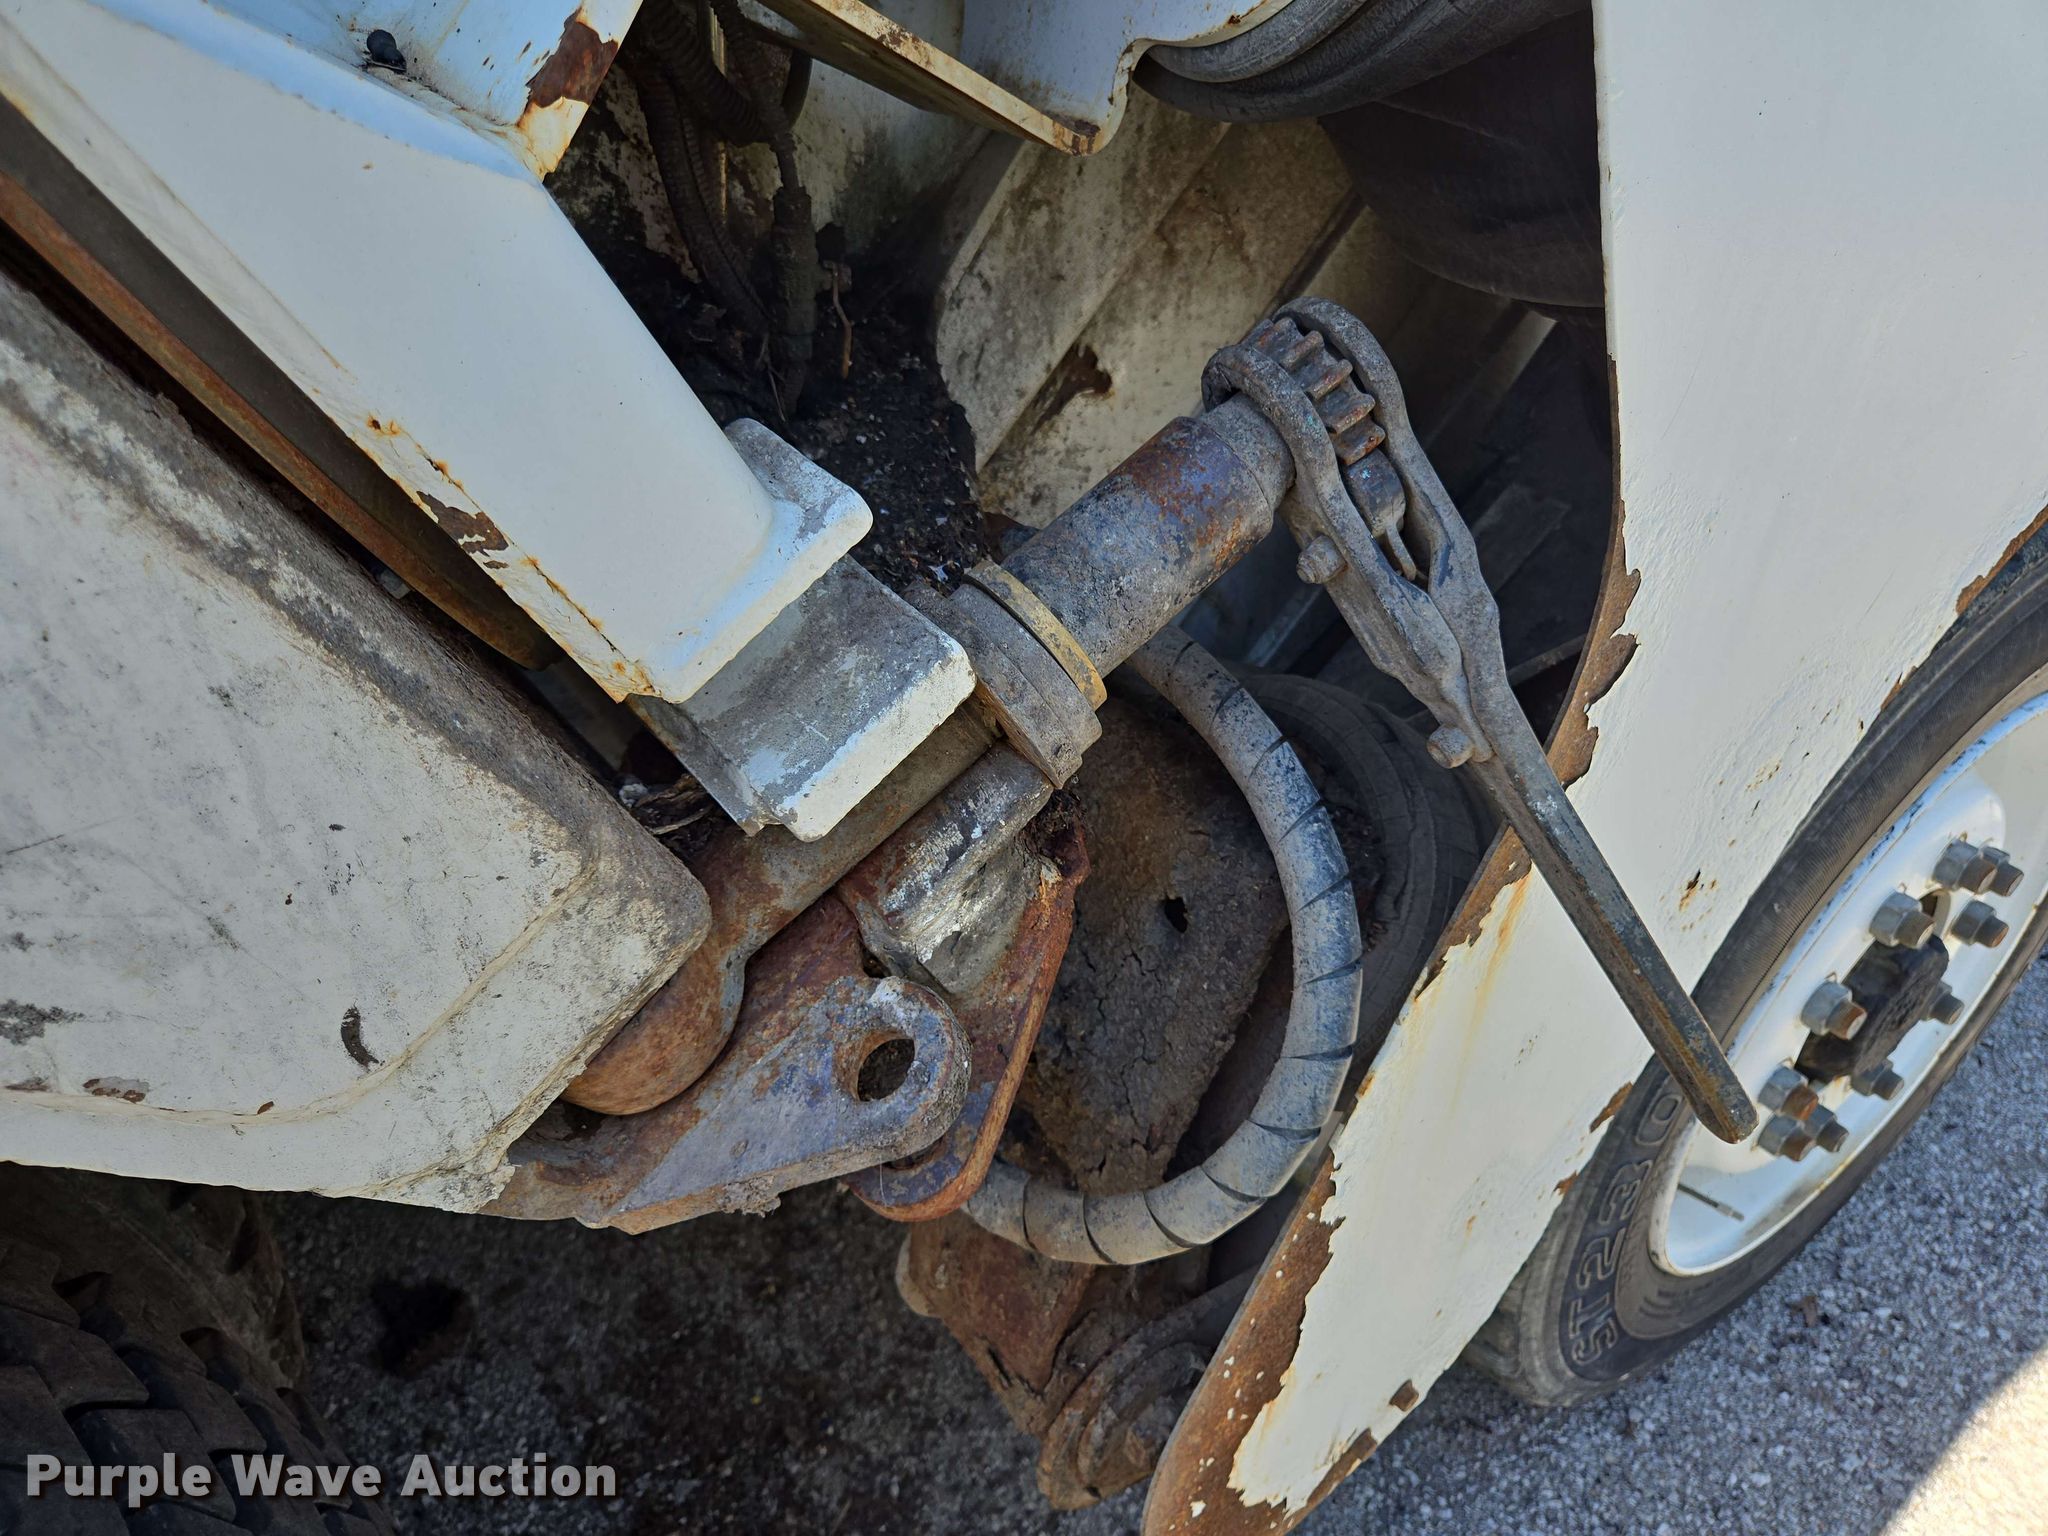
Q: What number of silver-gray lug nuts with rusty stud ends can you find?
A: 10